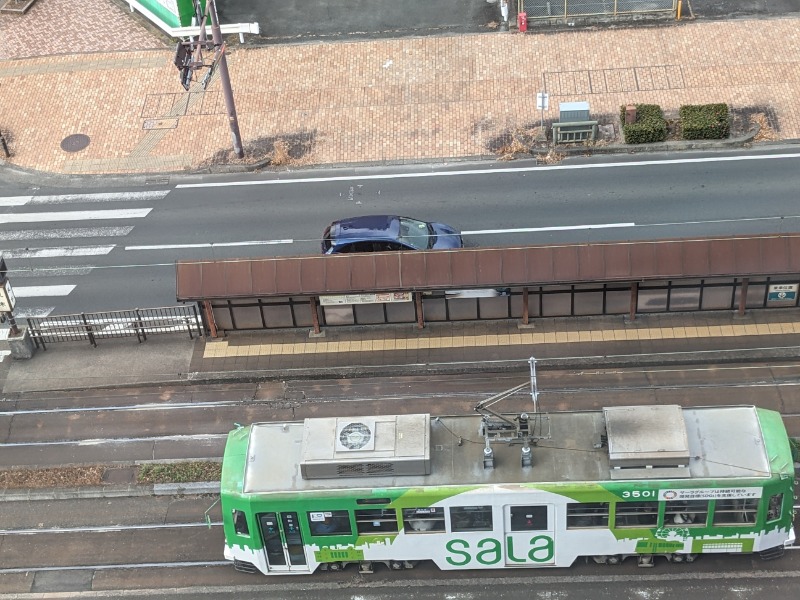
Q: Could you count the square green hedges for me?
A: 2